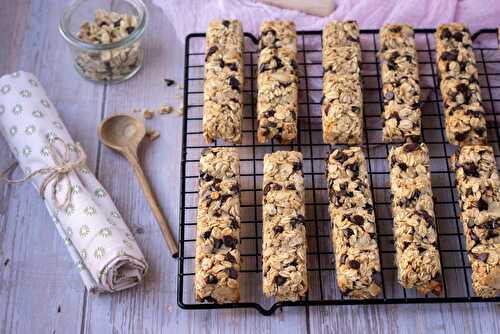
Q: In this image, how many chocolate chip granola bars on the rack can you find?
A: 10